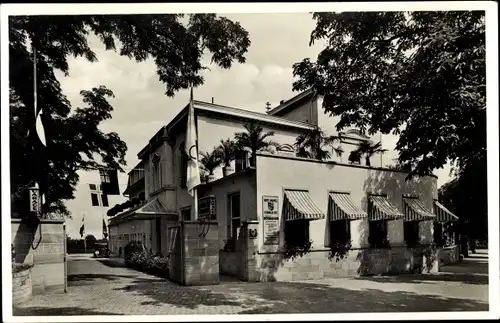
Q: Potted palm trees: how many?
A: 5